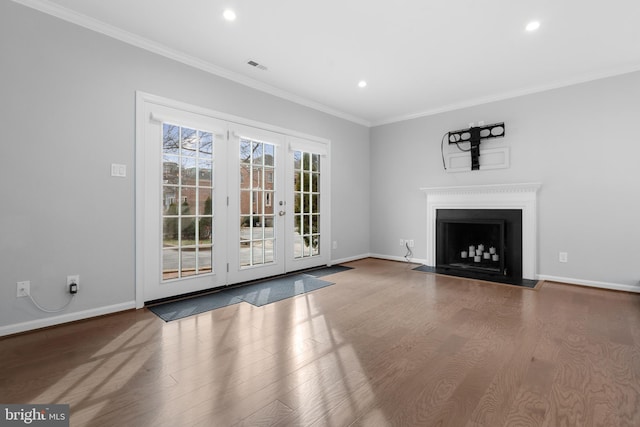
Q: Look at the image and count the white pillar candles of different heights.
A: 9